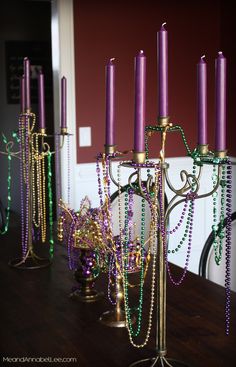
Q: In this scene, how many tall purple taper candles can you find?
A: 9